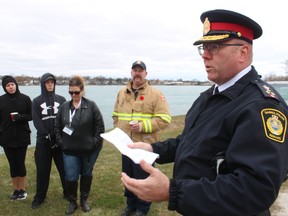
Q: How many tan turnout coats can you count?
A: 1